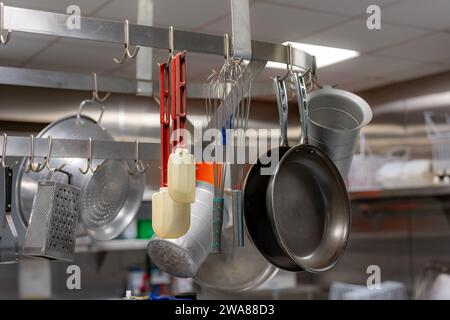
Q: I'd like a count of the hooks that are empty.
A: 5